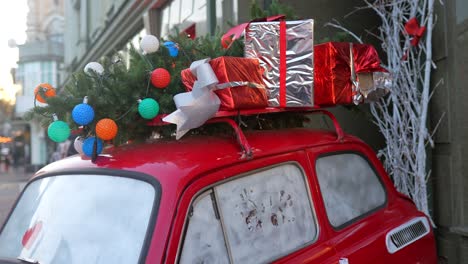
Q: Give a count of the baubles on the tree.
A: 11